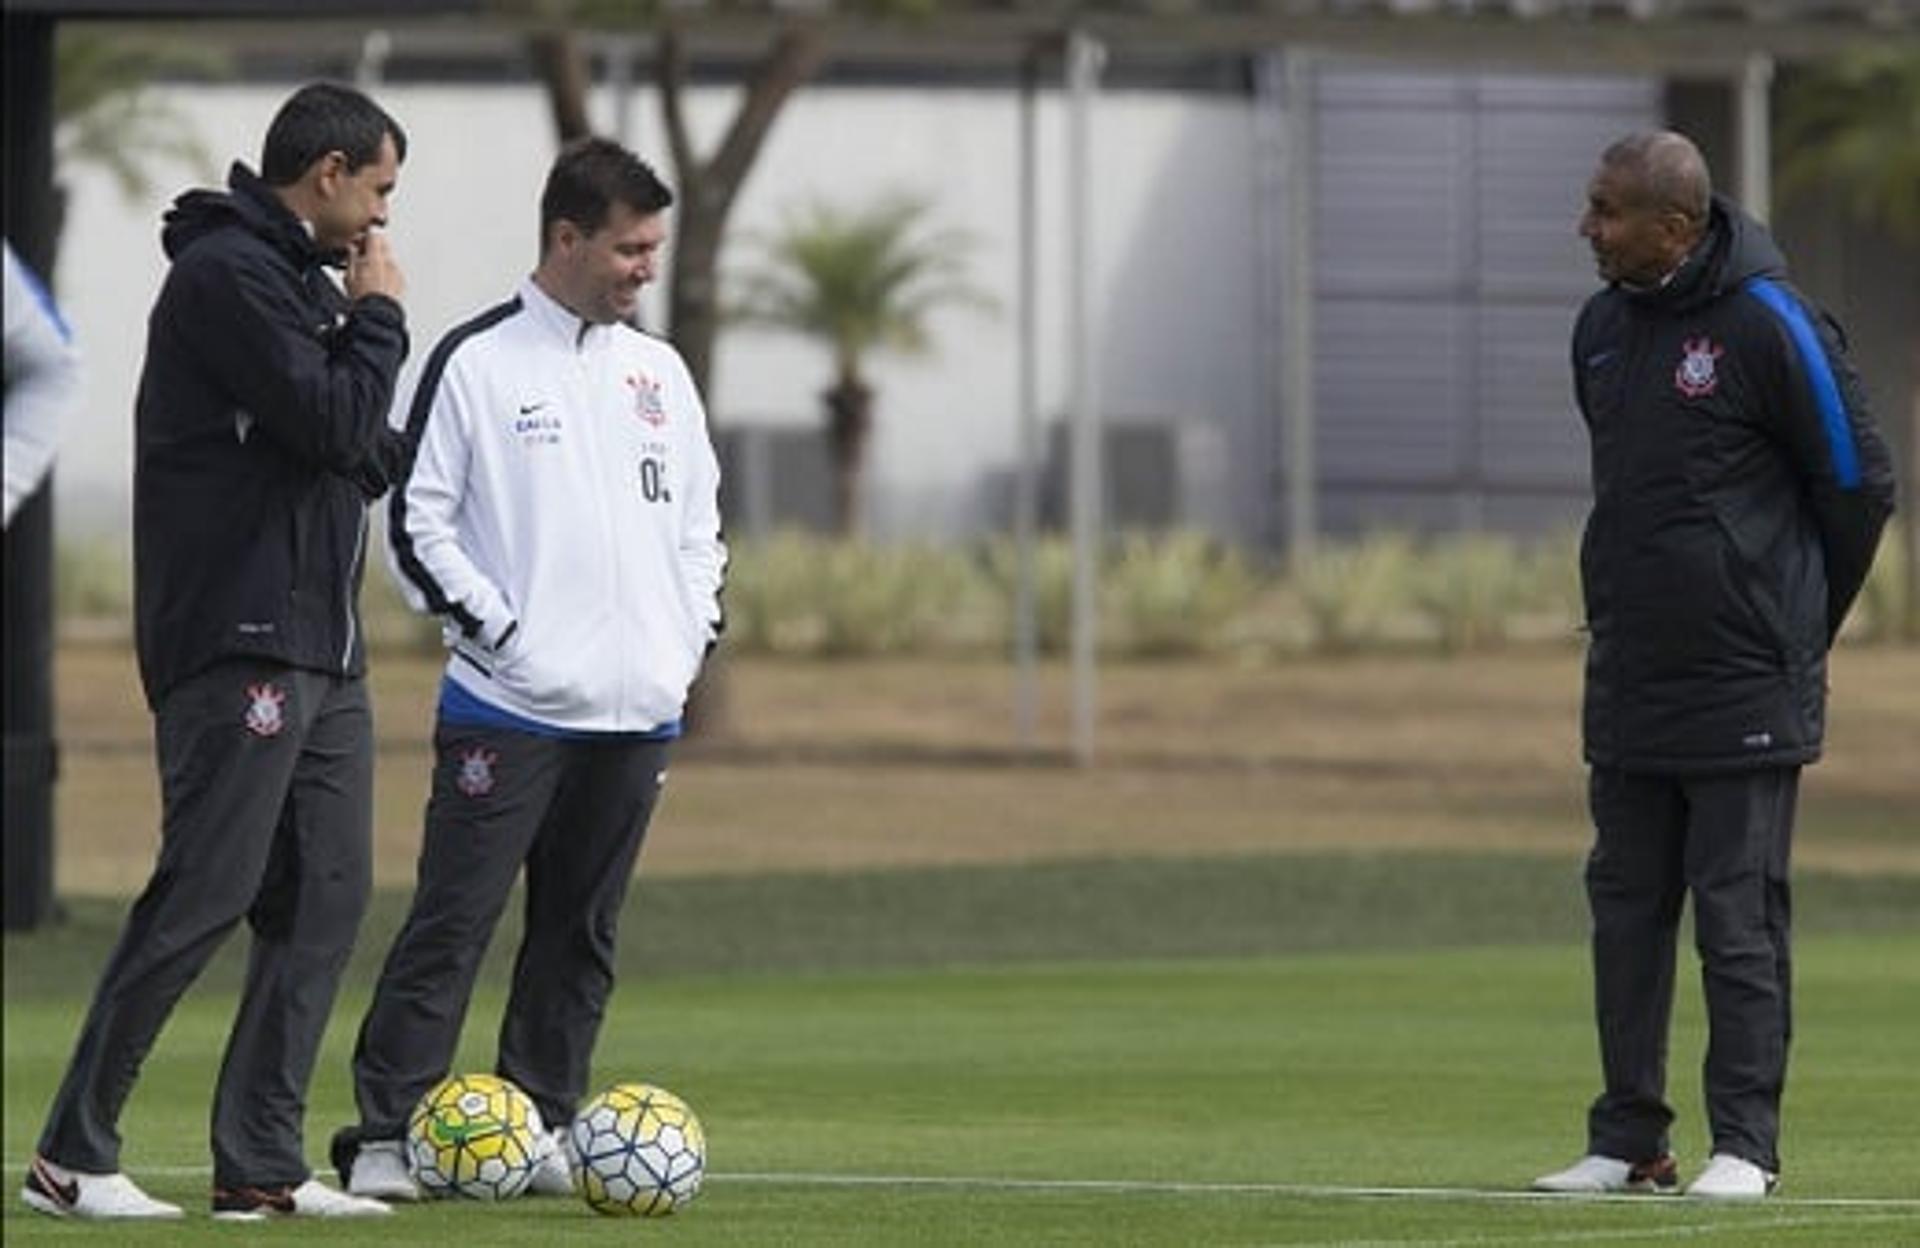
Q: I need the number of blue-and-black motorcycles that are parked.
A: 0